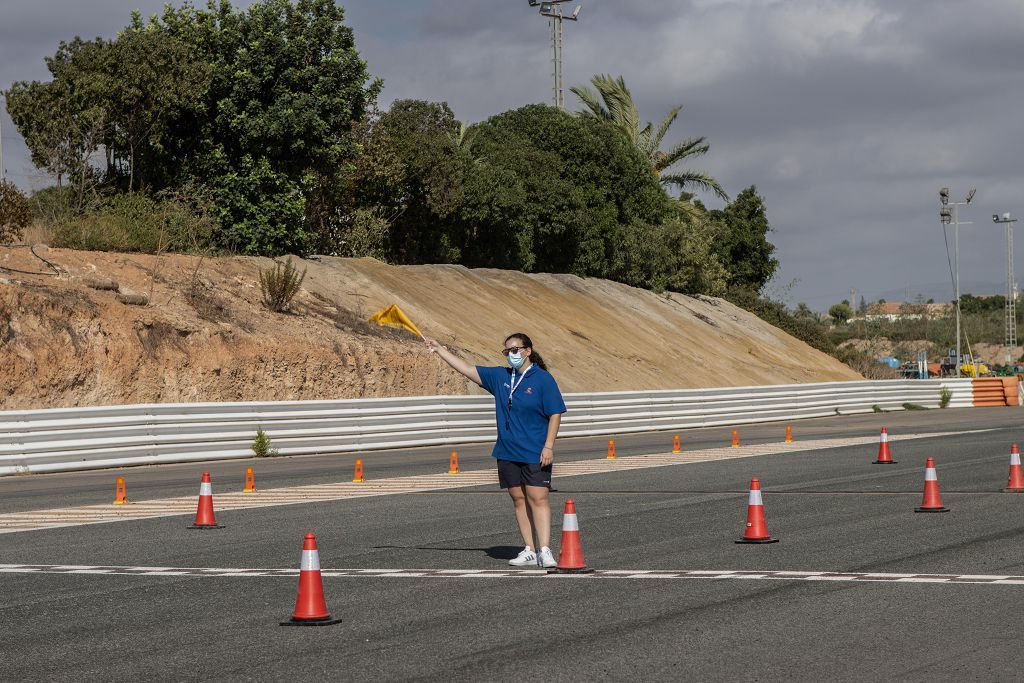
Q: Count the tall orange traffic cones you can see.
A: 7